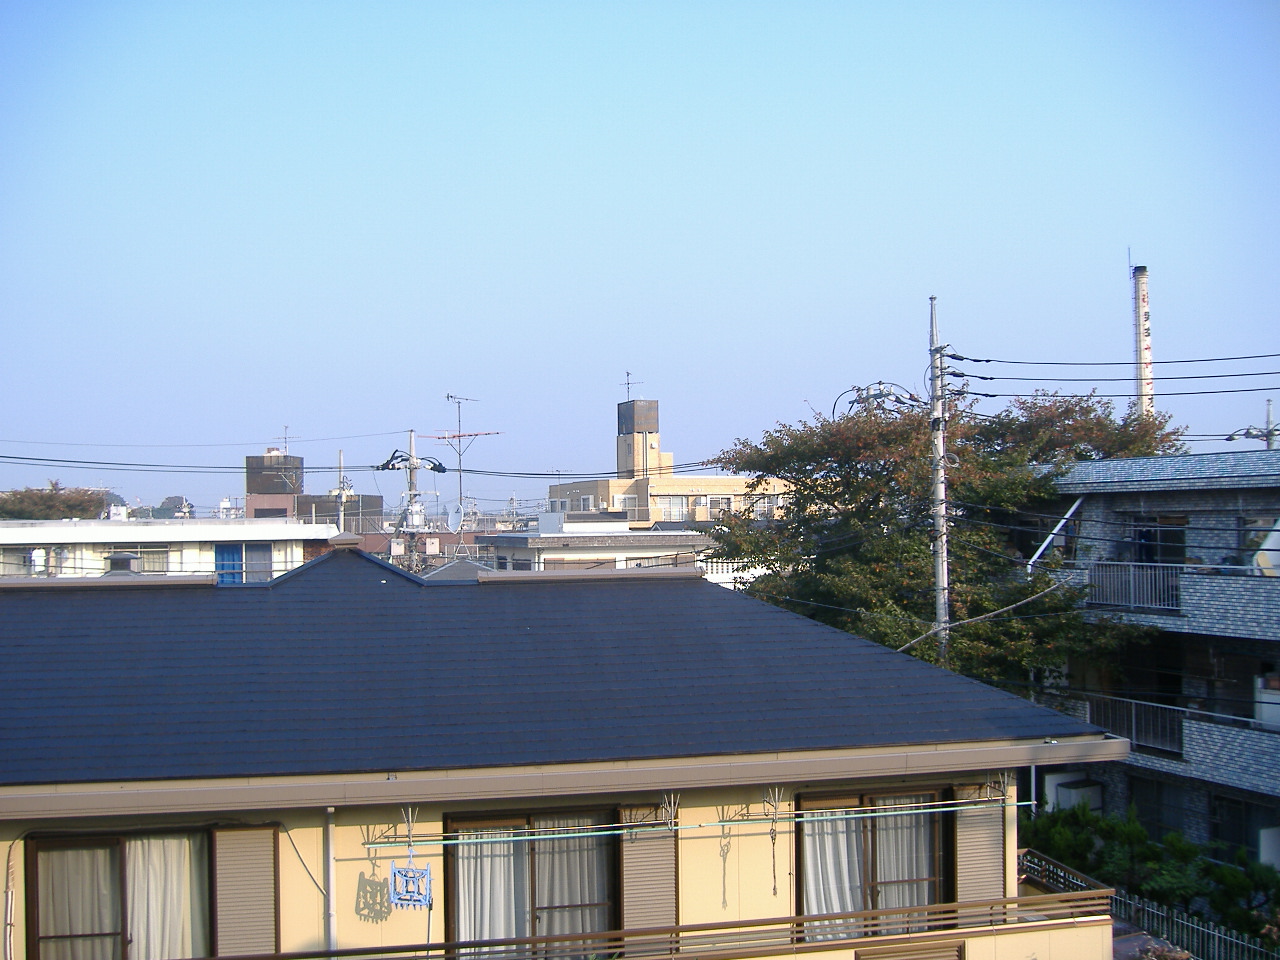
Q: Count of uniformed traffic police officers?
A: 0